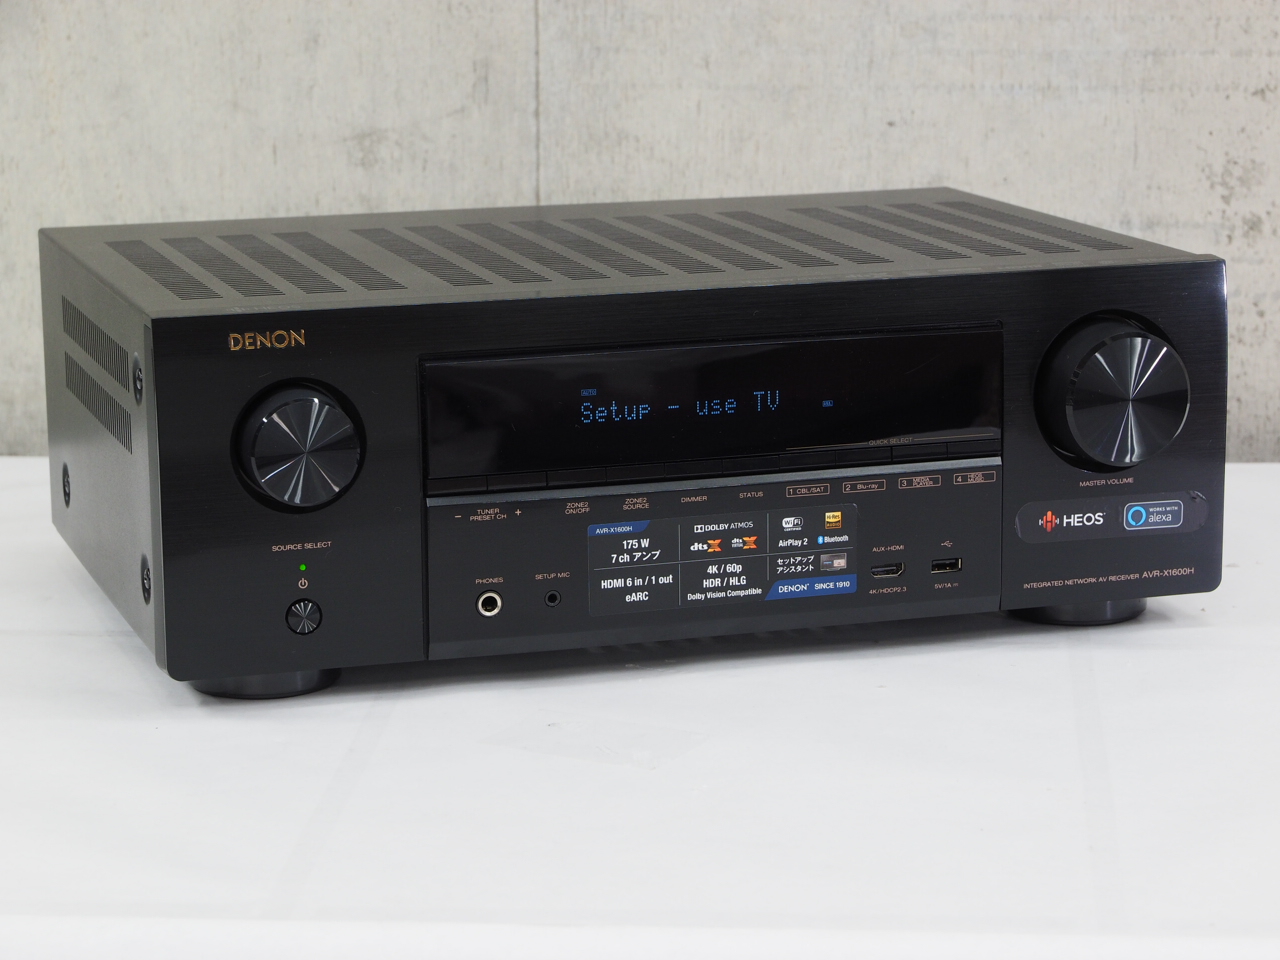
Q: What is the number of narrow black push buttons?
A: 10